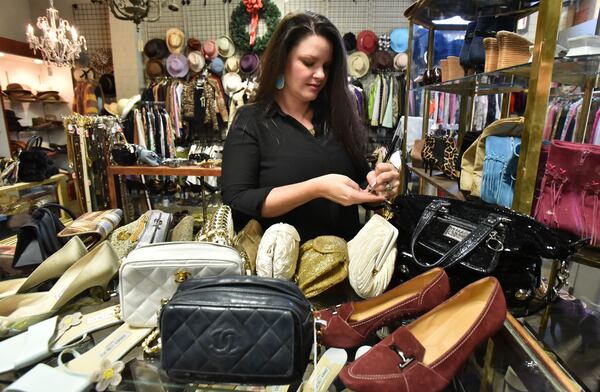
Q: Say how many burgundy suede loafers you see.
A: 2